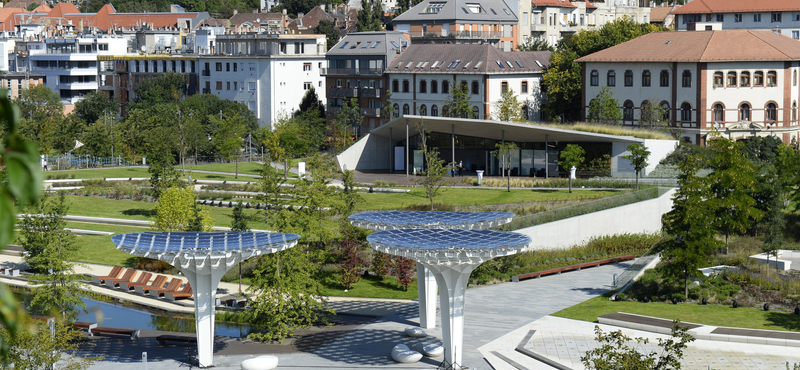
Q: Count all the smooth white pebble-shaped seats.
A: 4